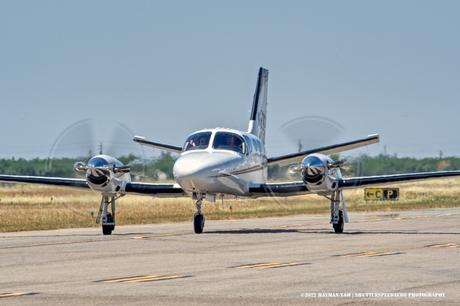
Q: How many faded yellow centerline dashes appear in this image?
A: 5